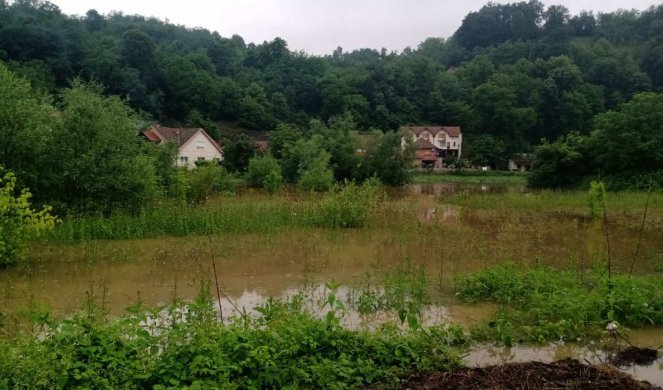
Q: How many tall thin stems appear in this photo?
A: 3